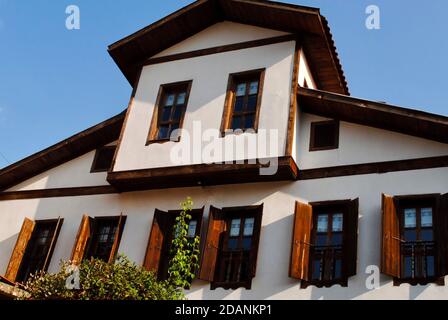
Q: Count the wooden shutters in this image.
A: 12